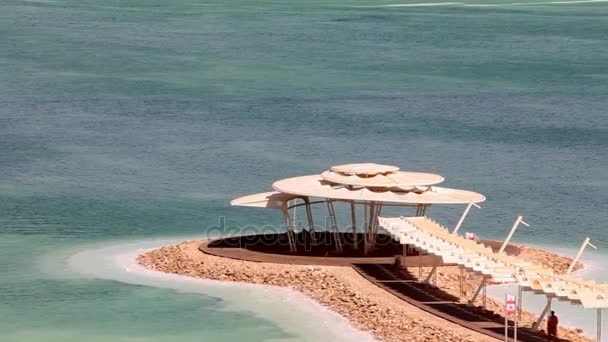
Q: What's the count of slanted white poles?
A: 3